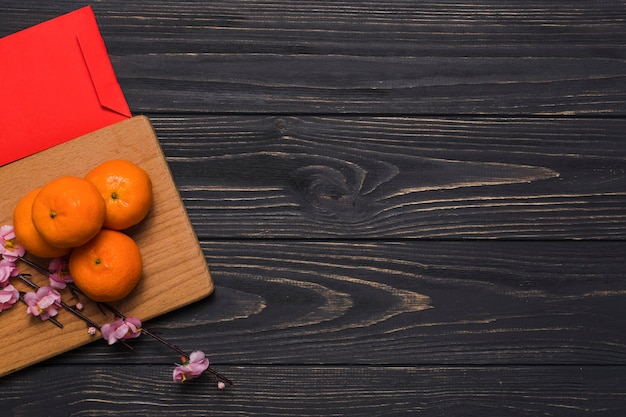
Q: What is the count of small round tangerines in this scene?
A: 4